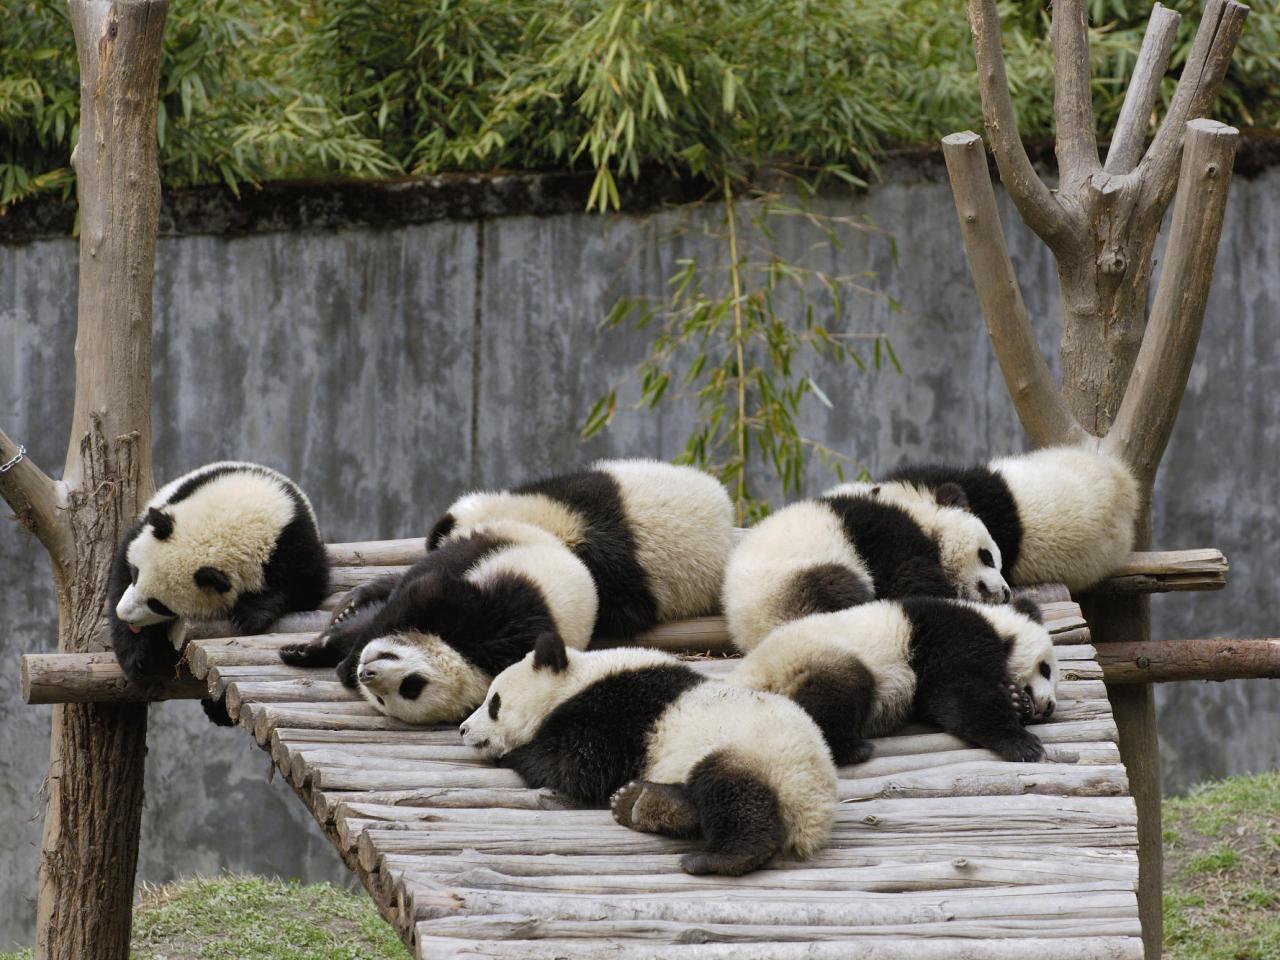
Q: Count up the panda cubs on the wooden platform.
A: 7